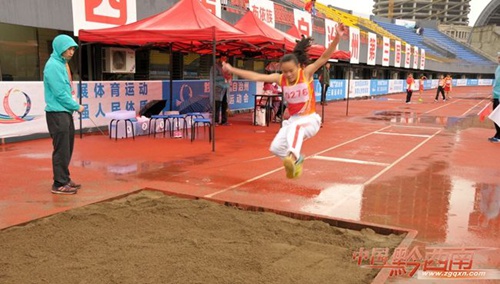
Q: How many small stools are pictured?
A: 5